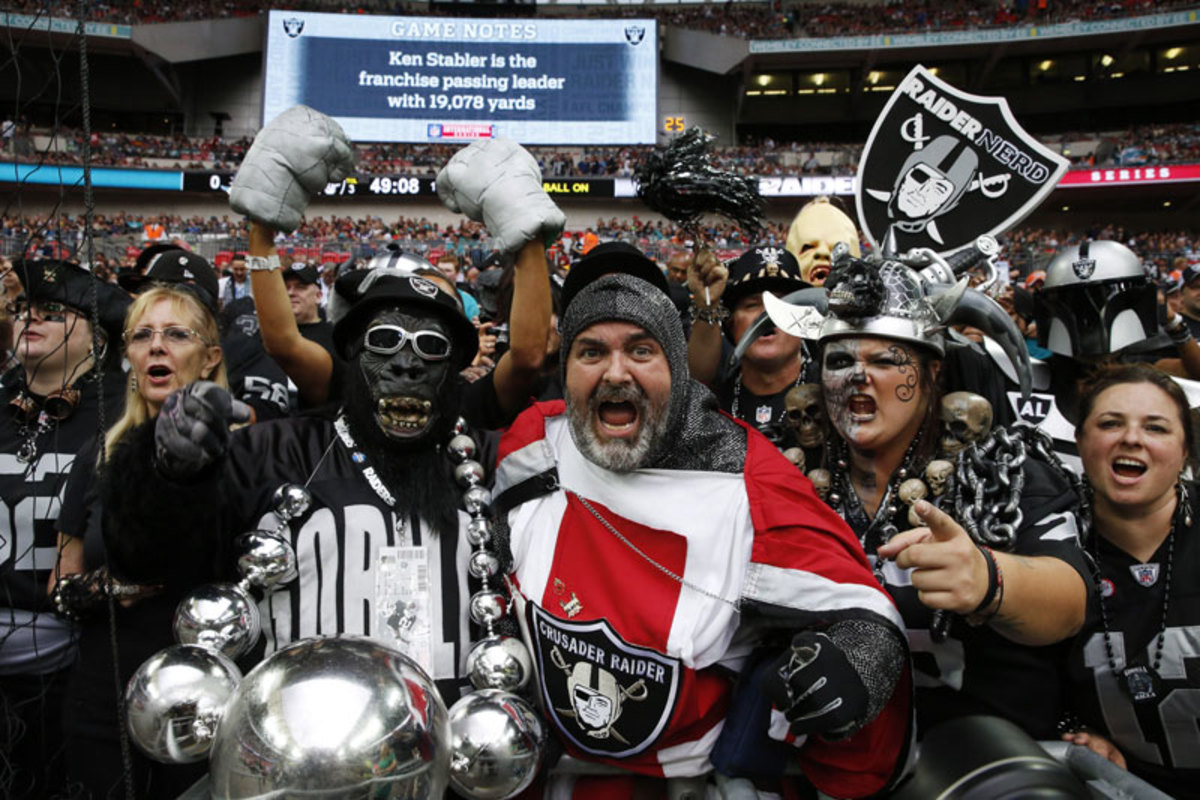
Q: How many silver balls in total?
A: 14